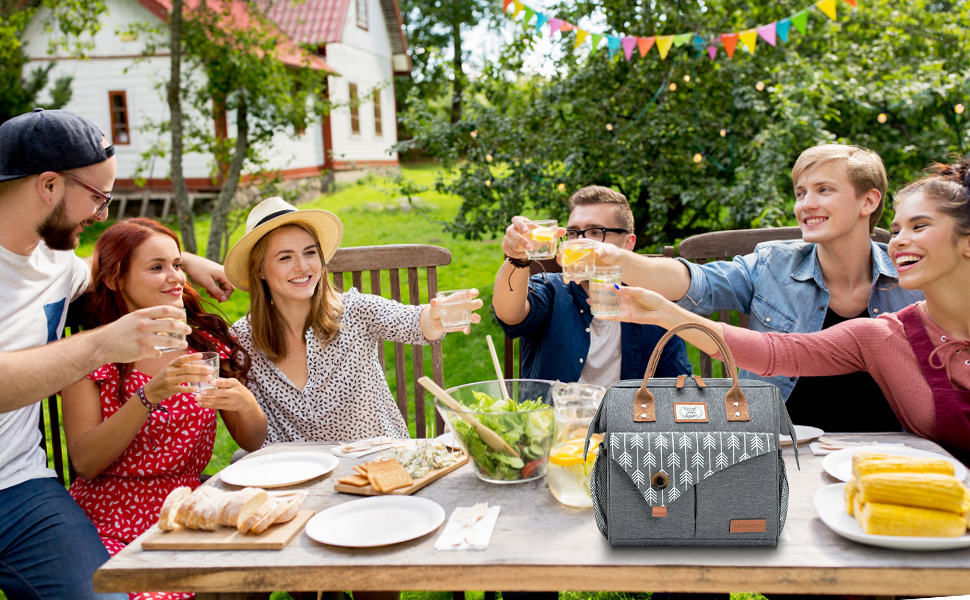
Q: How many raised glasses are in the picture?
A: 6